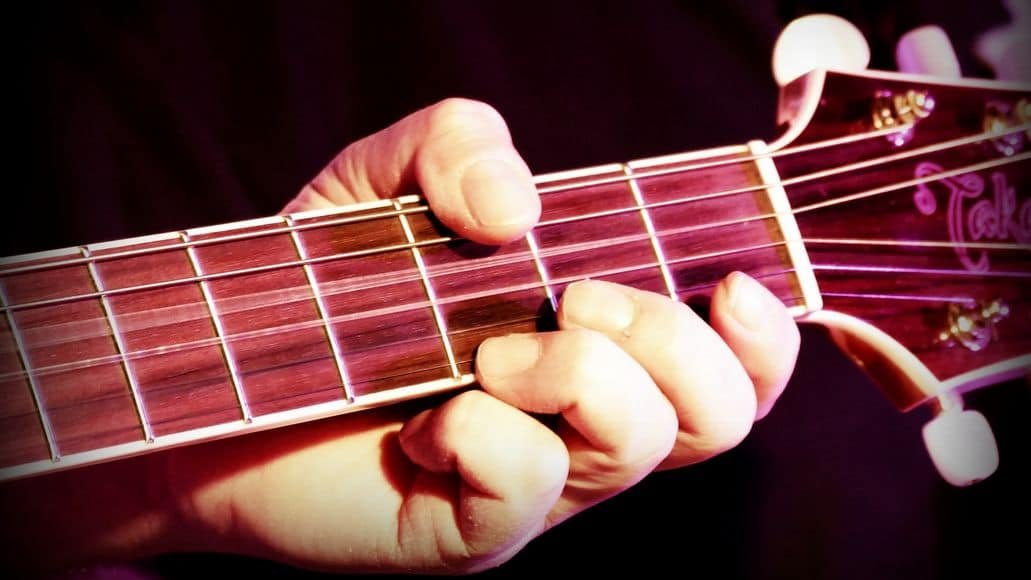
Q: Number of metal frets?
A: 7